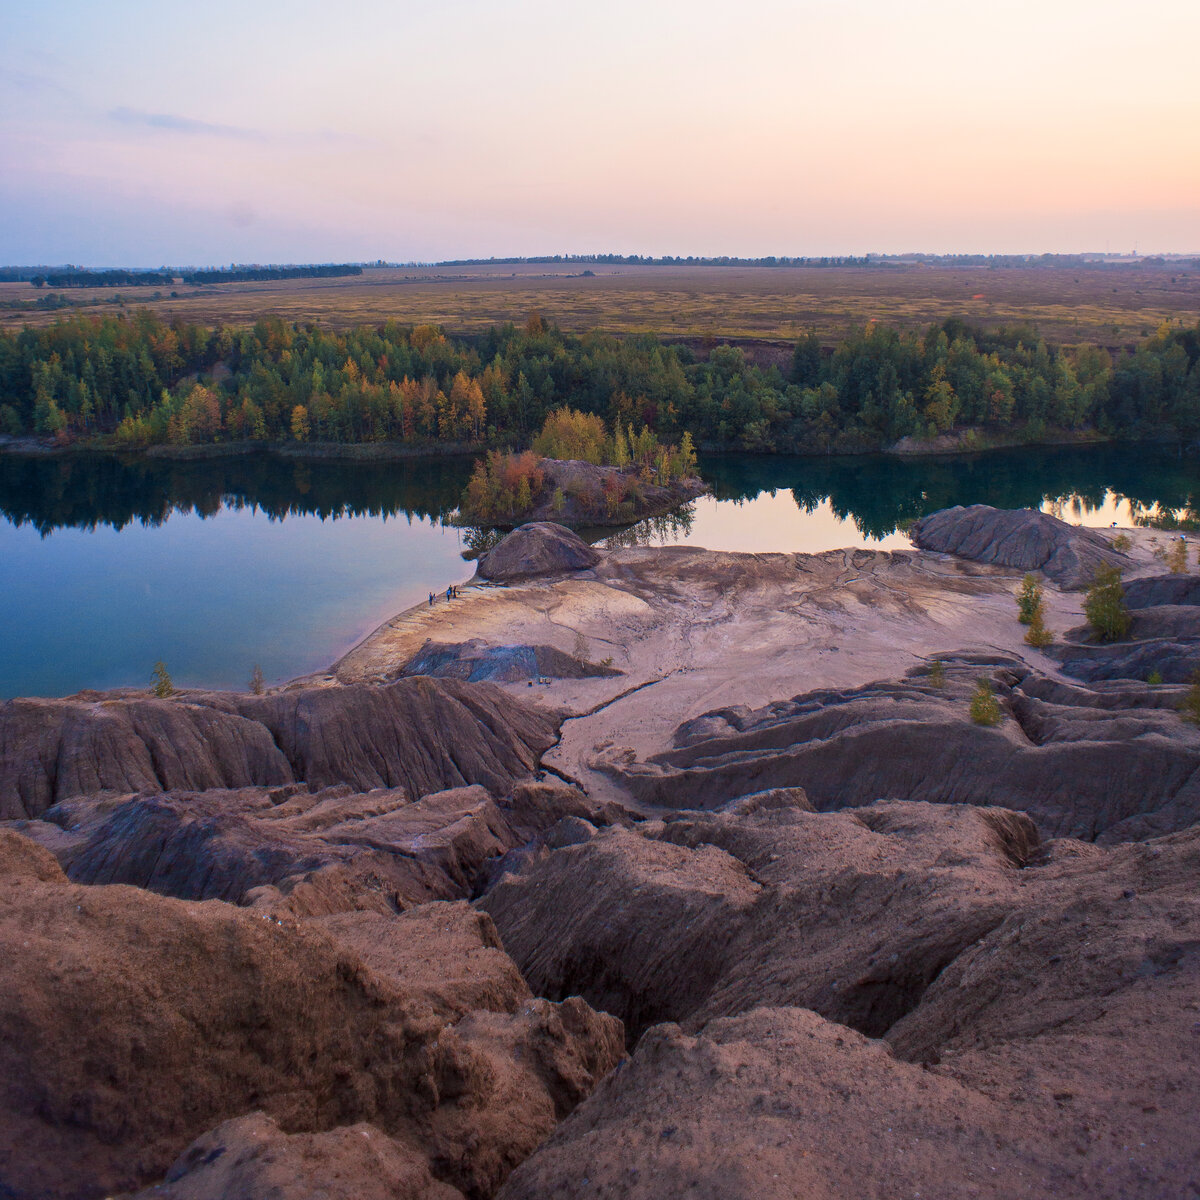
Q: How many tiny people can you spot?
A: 5